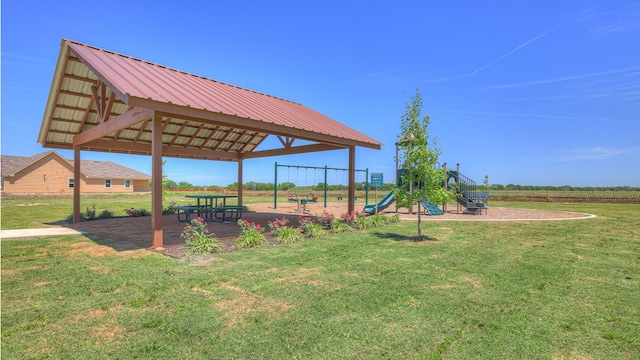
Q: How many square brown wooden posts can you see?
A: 4